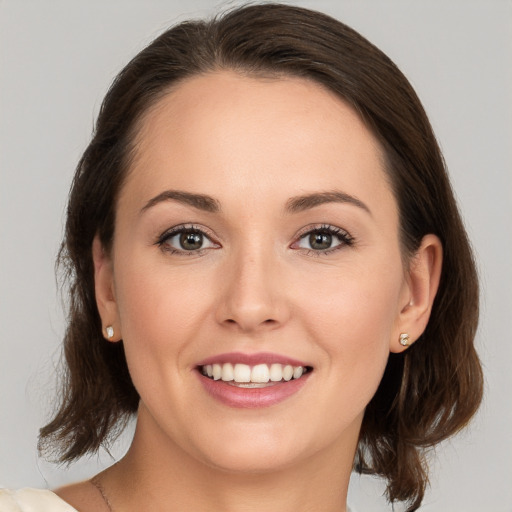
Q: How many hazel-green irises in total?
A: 2